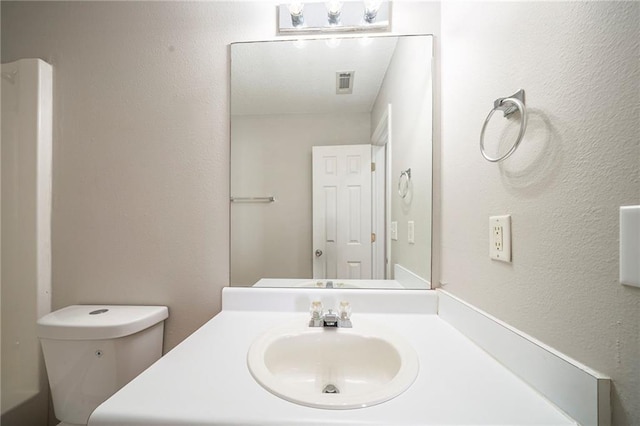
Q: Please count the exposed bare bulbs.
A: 3